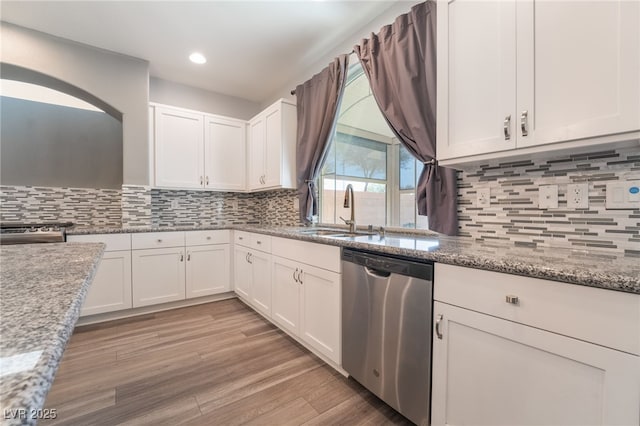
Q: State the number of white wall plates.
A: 4